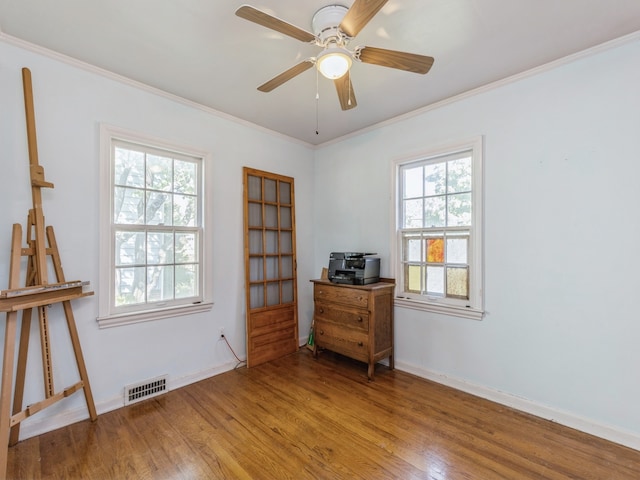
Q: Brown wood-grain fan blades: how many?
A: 5